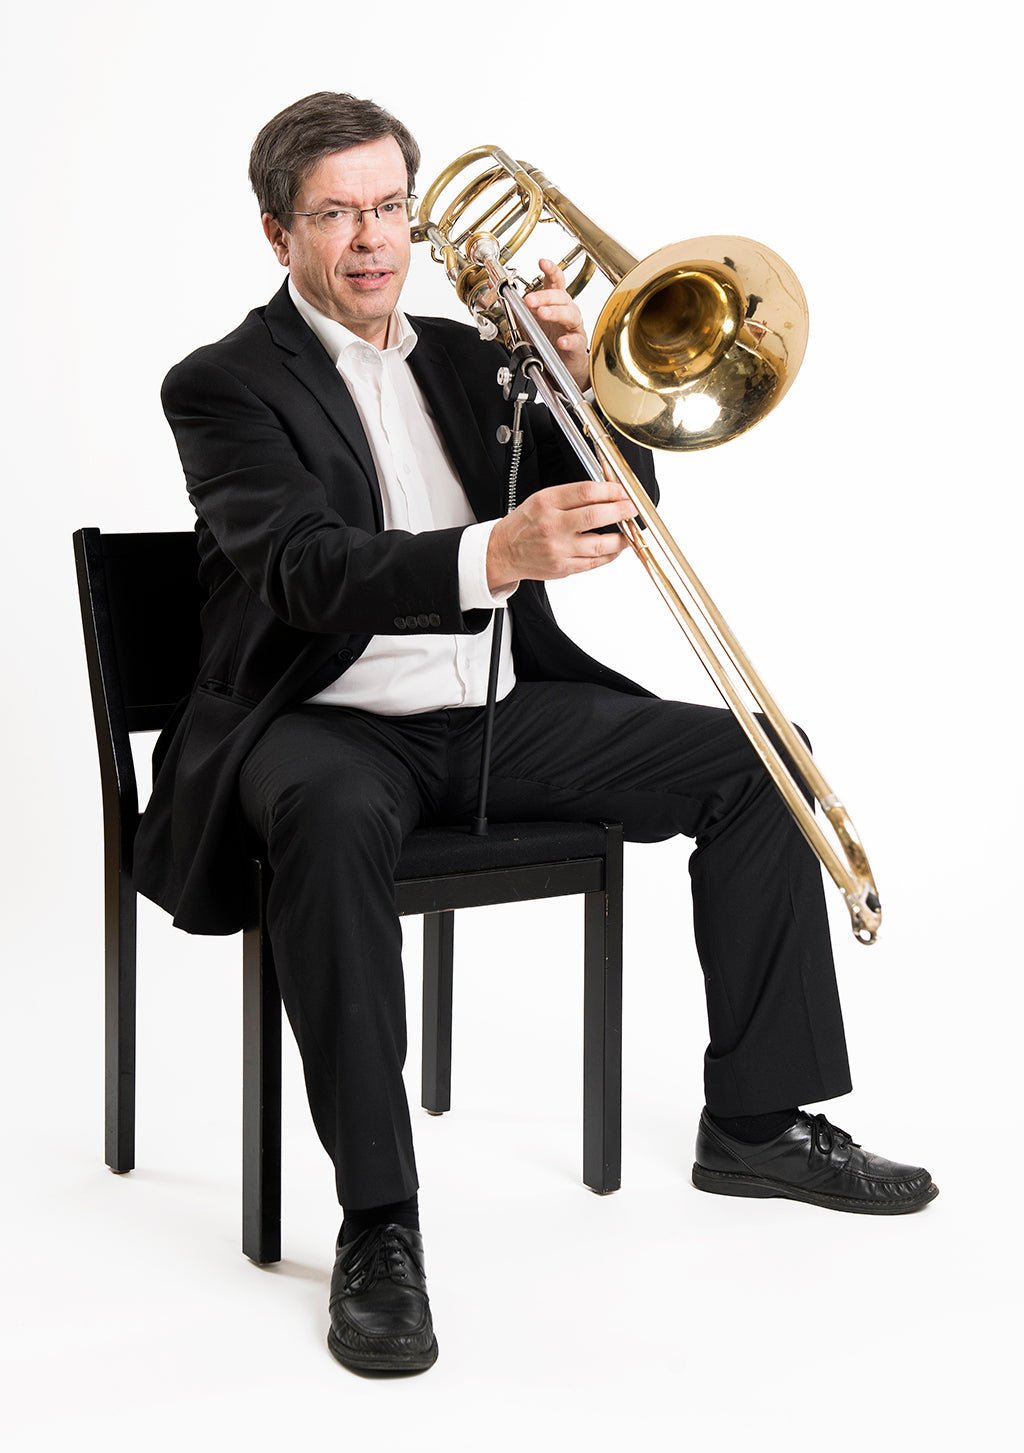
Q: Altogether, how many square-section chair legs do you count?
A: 4